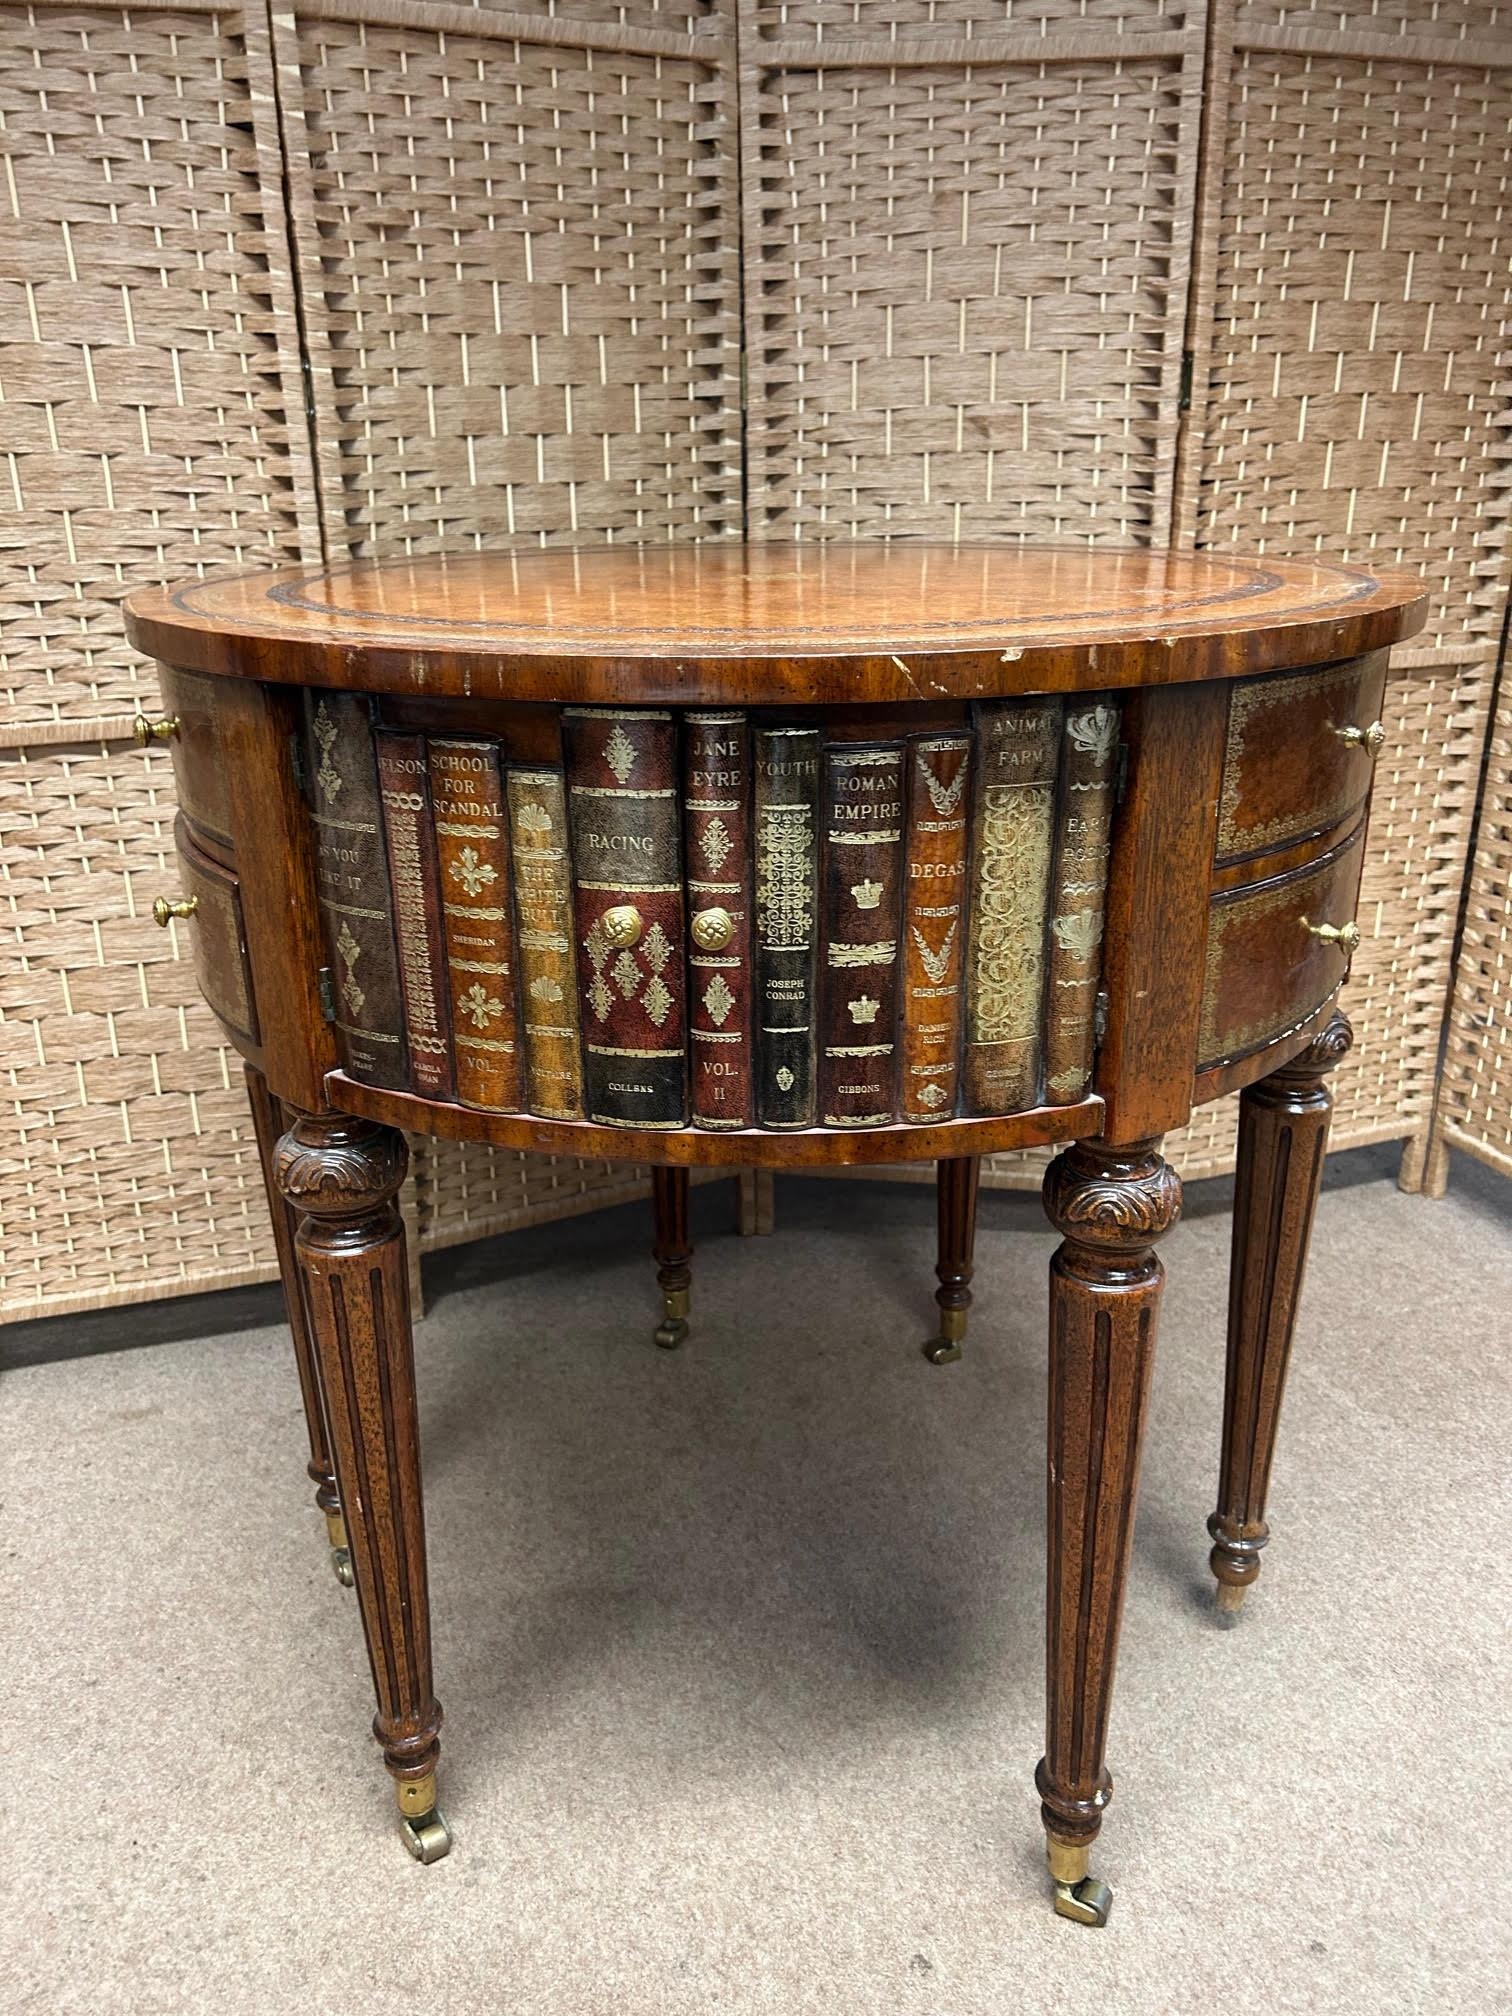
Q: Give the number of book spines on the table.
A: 11